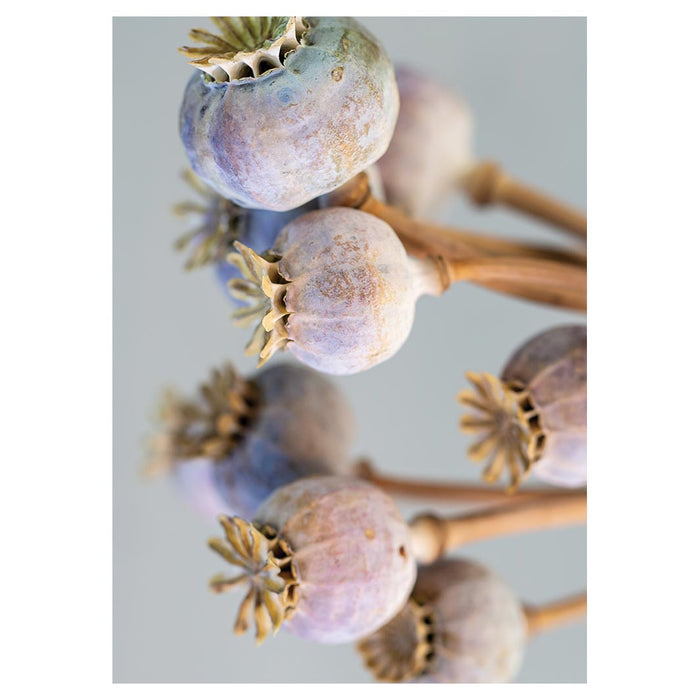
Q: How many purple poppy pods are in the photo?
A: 8